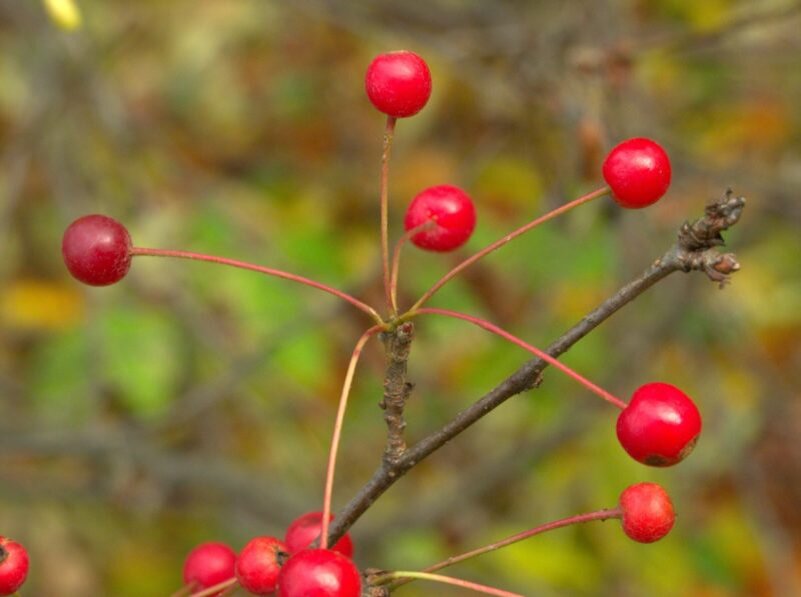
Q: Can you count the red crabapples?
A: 11